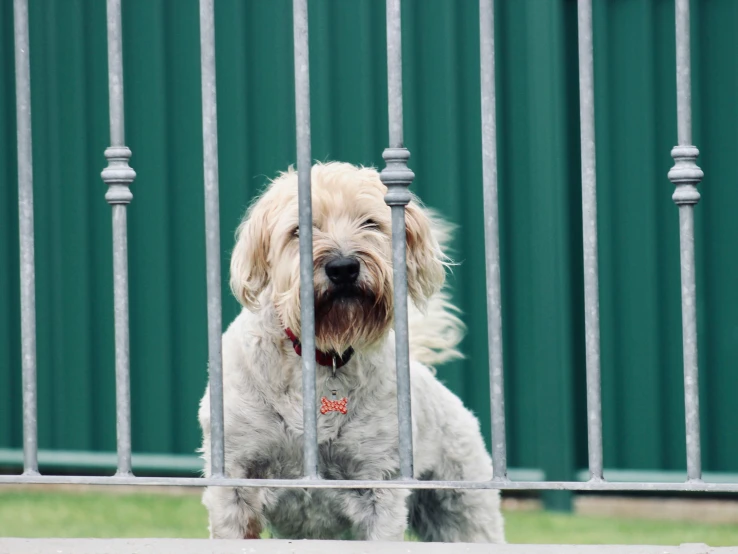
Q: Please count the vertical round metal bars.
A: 8